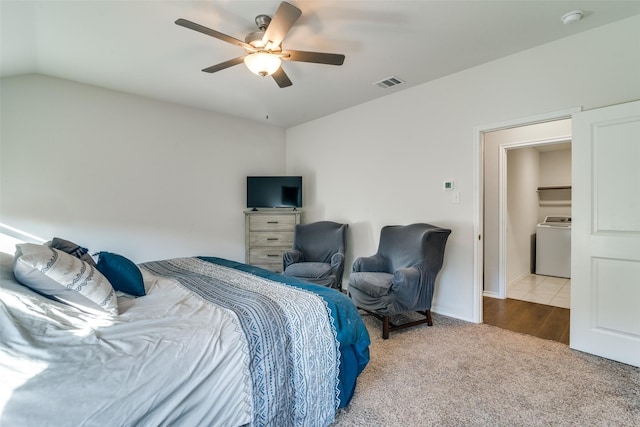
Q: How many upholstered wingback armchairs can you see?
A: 2